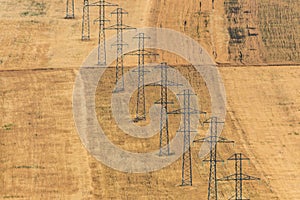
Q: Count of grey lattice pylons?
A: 9